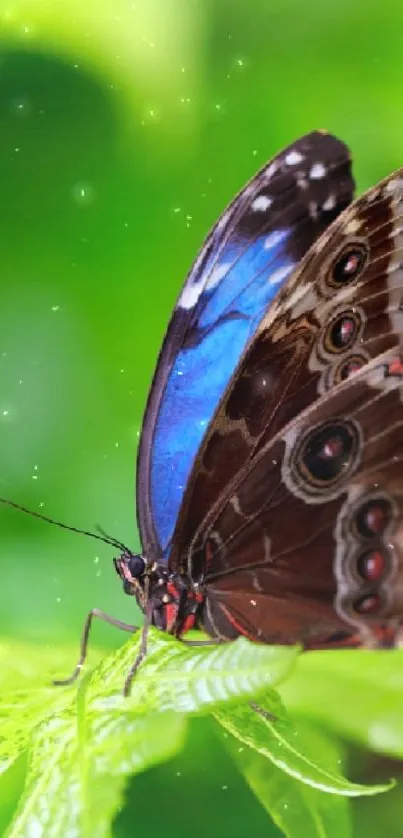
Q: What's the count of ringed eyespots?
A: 7